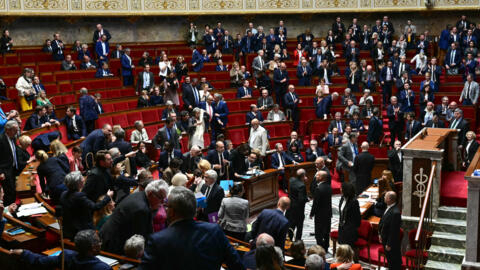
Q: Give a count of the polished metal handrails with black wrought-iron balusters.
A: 1